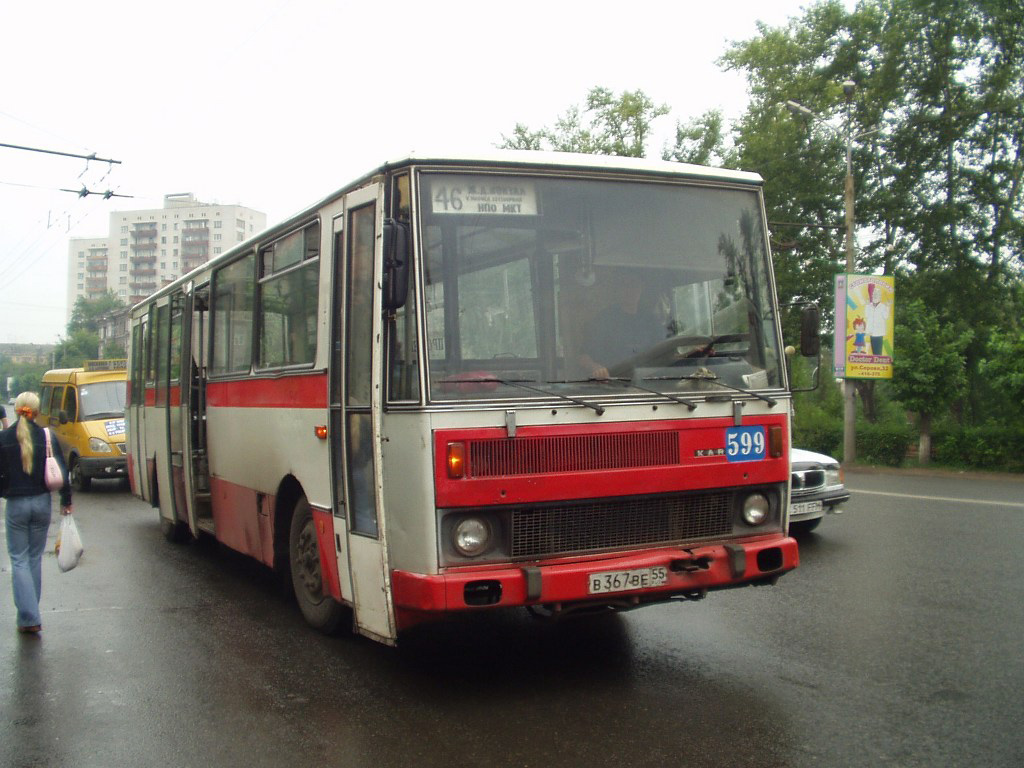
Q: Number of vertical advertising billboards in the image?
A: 1